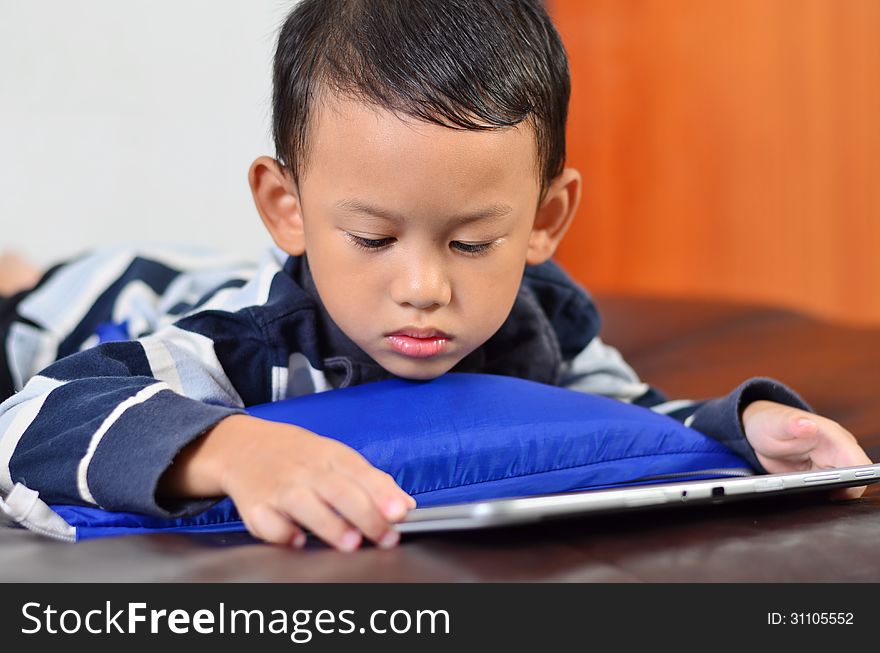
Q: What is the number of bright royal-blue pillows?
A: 1